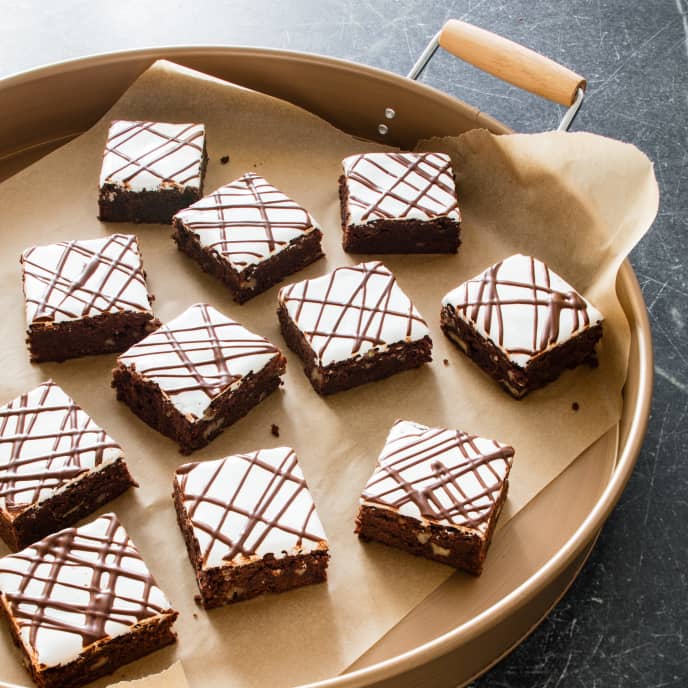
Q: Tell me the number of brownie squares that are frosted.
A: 11